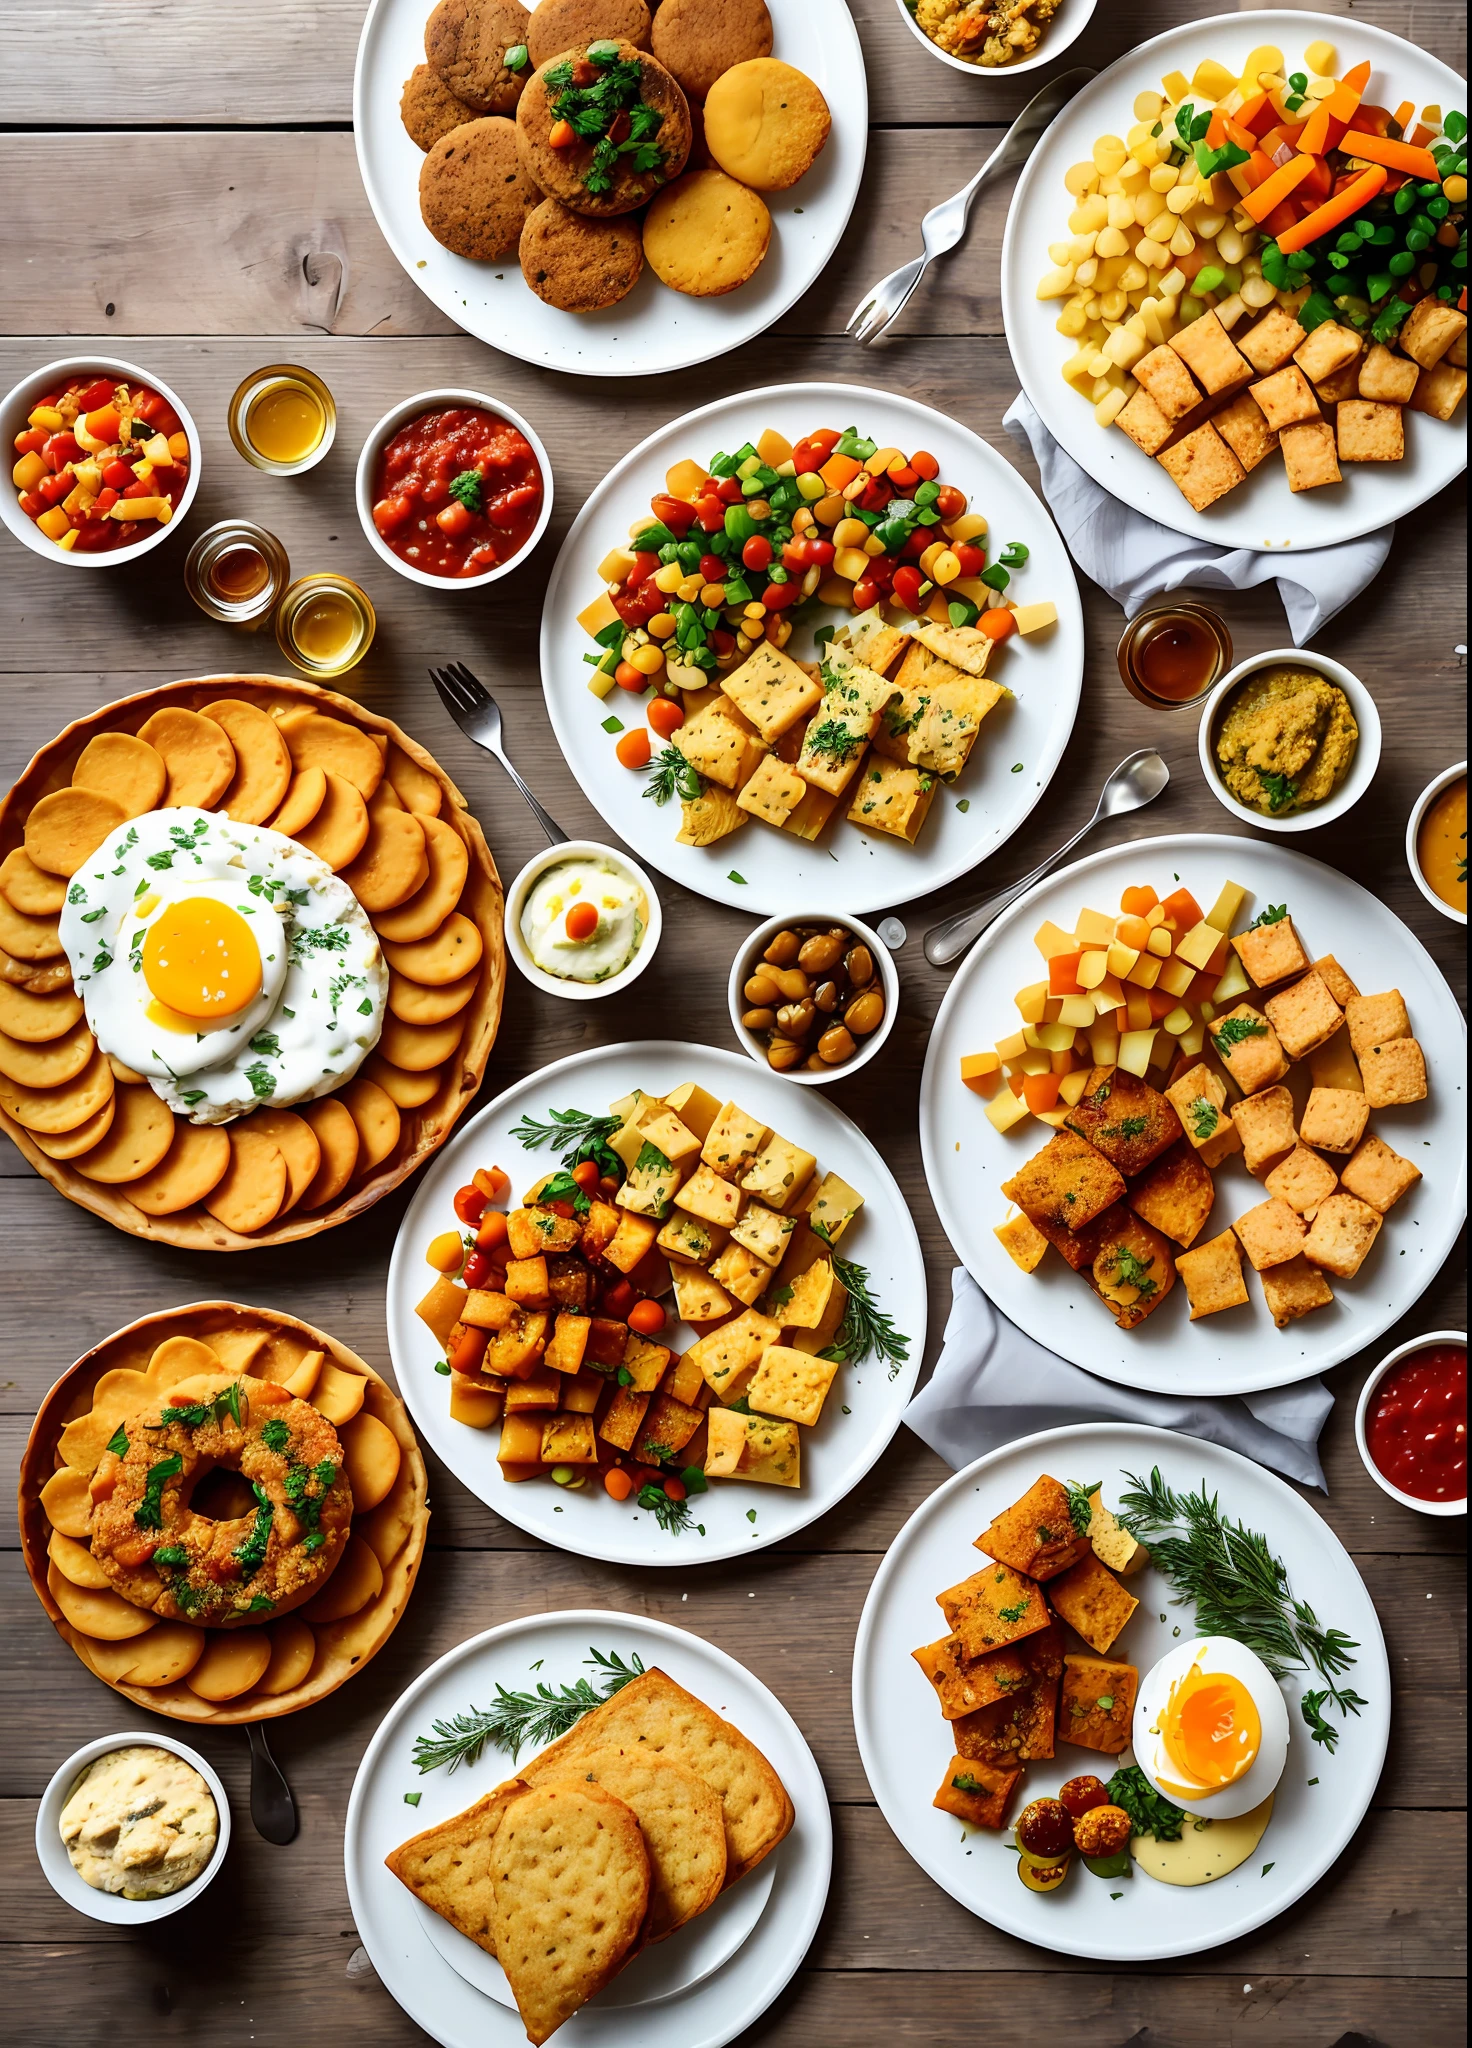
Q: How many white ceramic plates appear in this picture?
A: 7